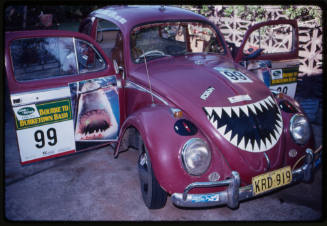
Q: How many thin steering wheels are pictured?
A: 1